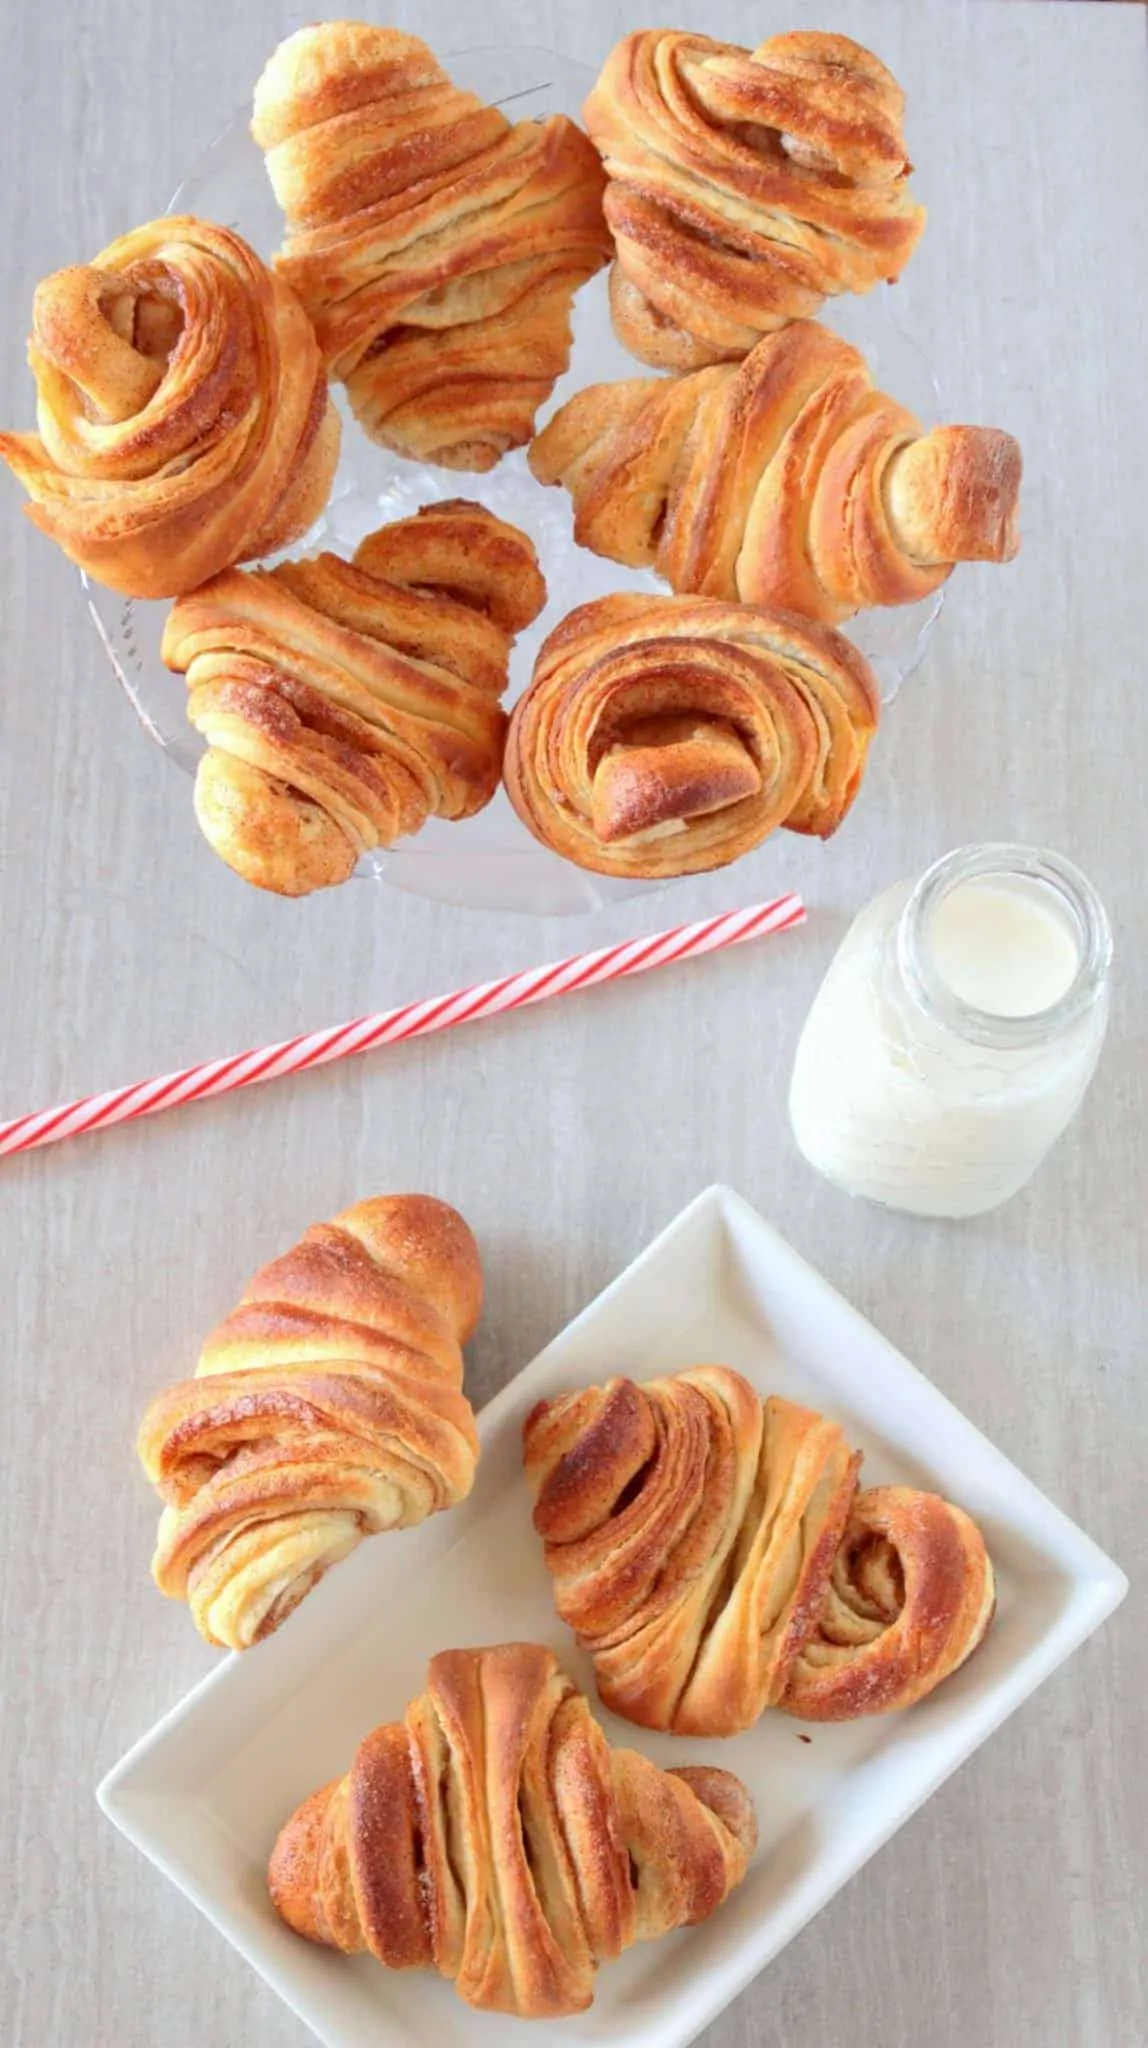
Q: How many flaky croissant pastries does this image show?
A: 9